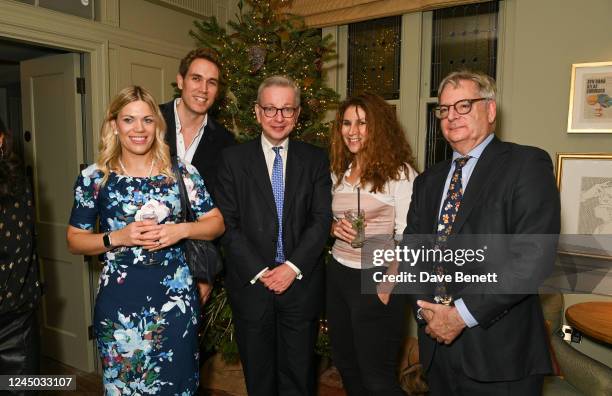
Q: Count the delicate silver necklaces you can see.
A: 1